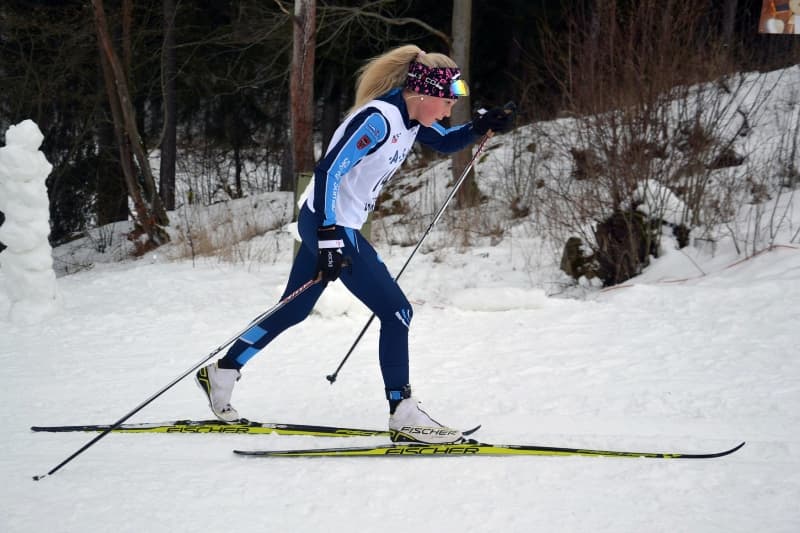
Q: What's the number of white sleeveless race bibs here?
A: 1